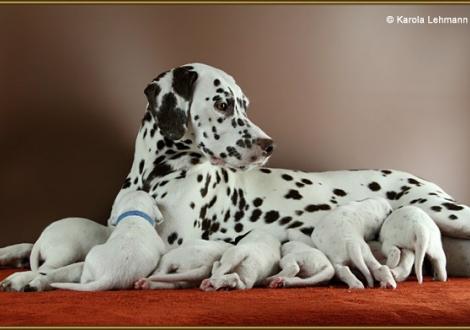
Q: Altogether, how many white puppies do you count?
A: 7